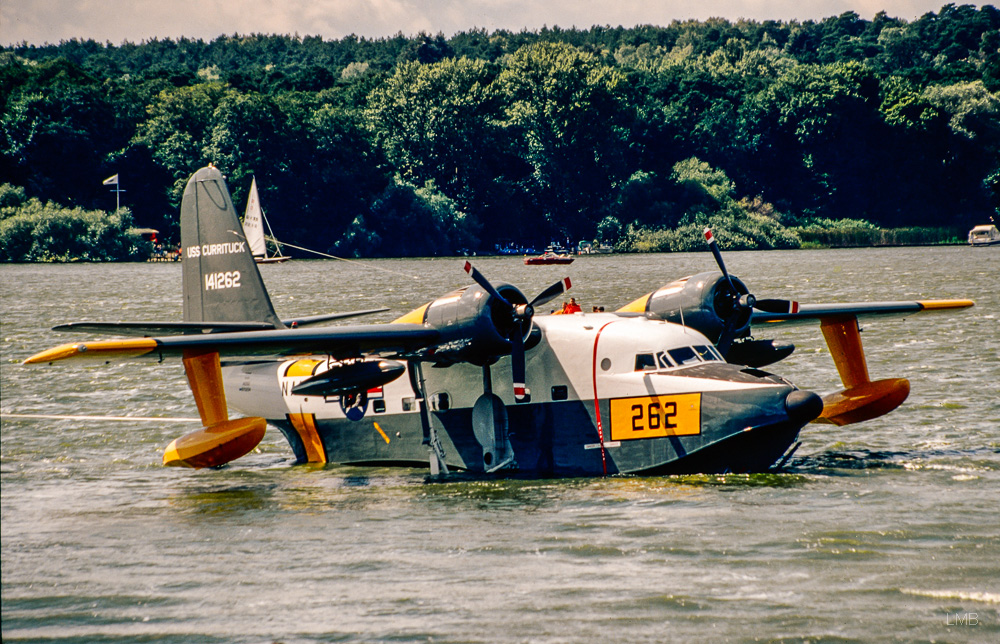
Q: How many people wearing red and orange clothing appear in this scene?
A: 2